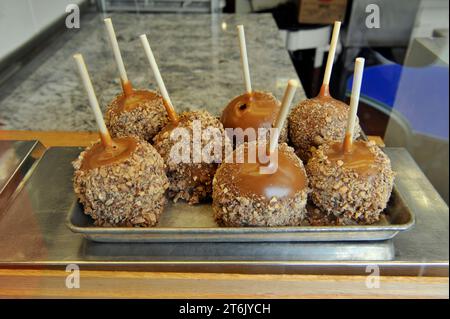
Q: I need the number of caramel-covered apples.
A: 7